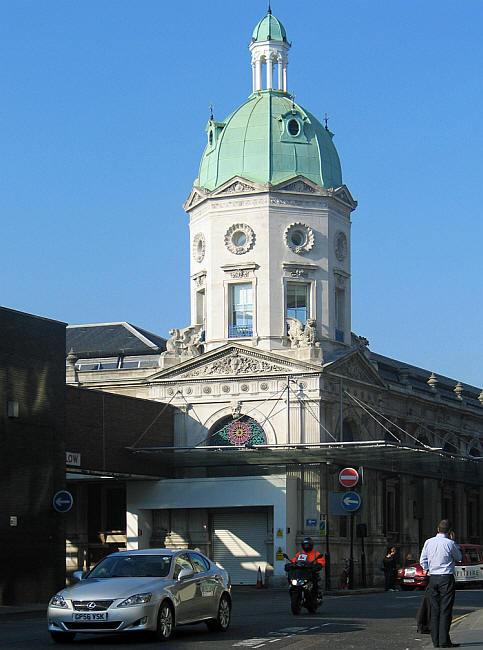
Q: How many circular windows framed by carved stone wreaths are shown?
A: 4